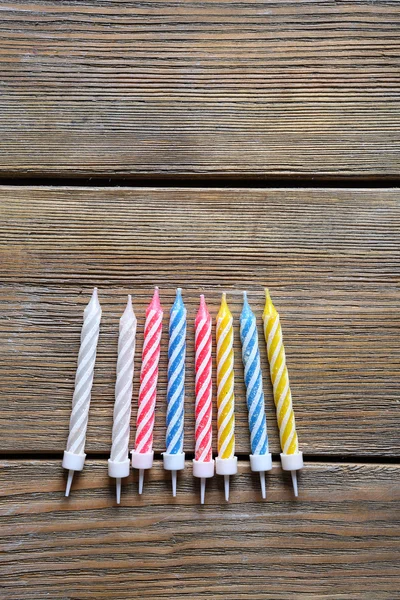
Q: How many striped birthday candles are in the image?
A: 8